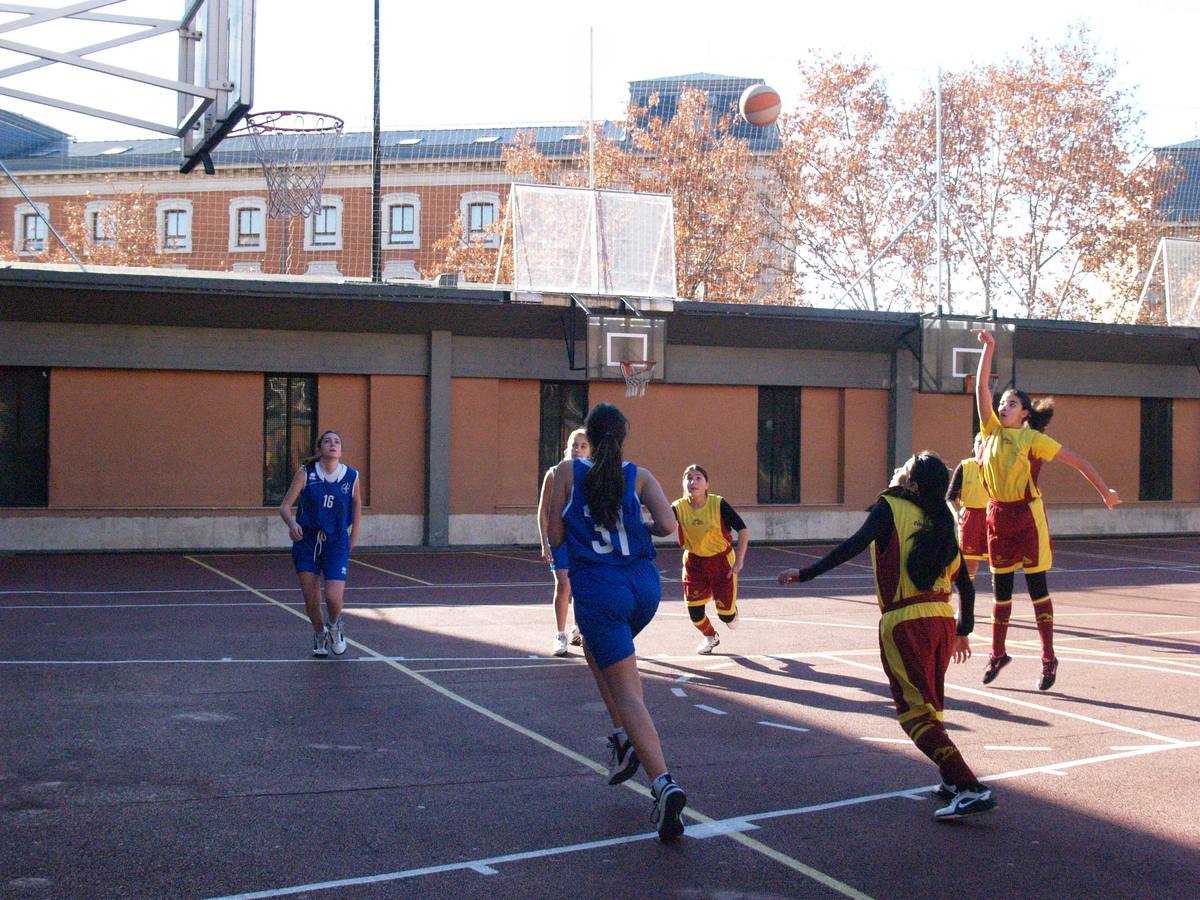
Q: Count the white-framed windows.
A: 7